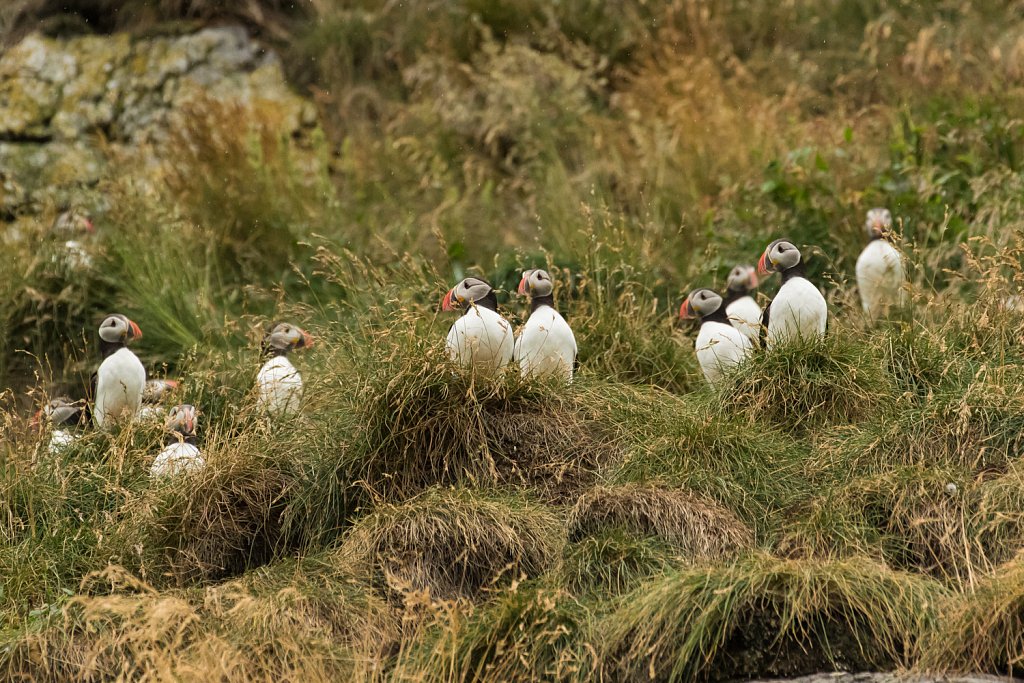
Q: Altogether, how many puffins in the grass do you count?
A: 12